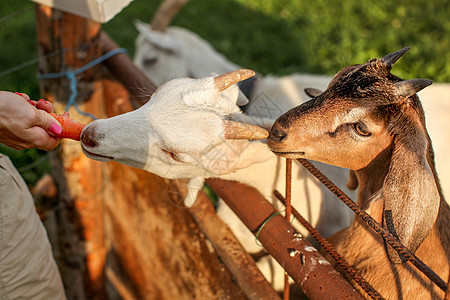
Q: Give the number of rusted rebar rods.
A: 3